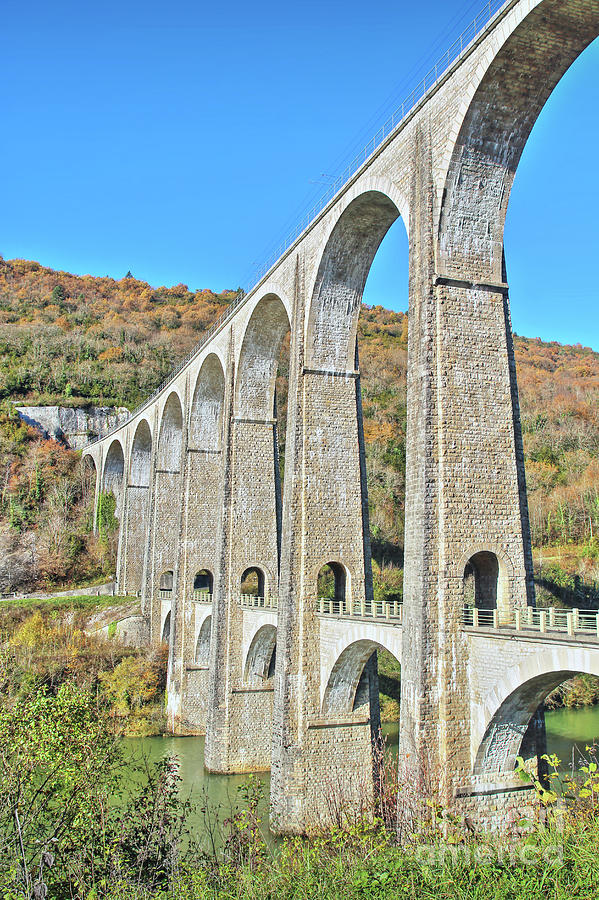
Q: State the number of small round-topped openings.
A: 5